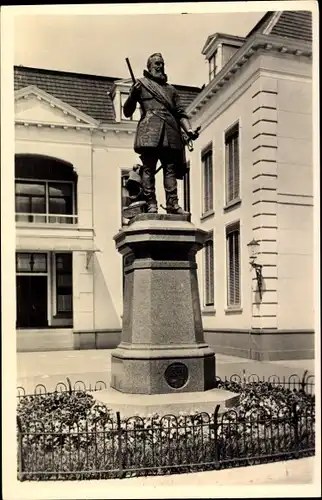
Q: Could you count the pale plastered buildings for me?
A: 2